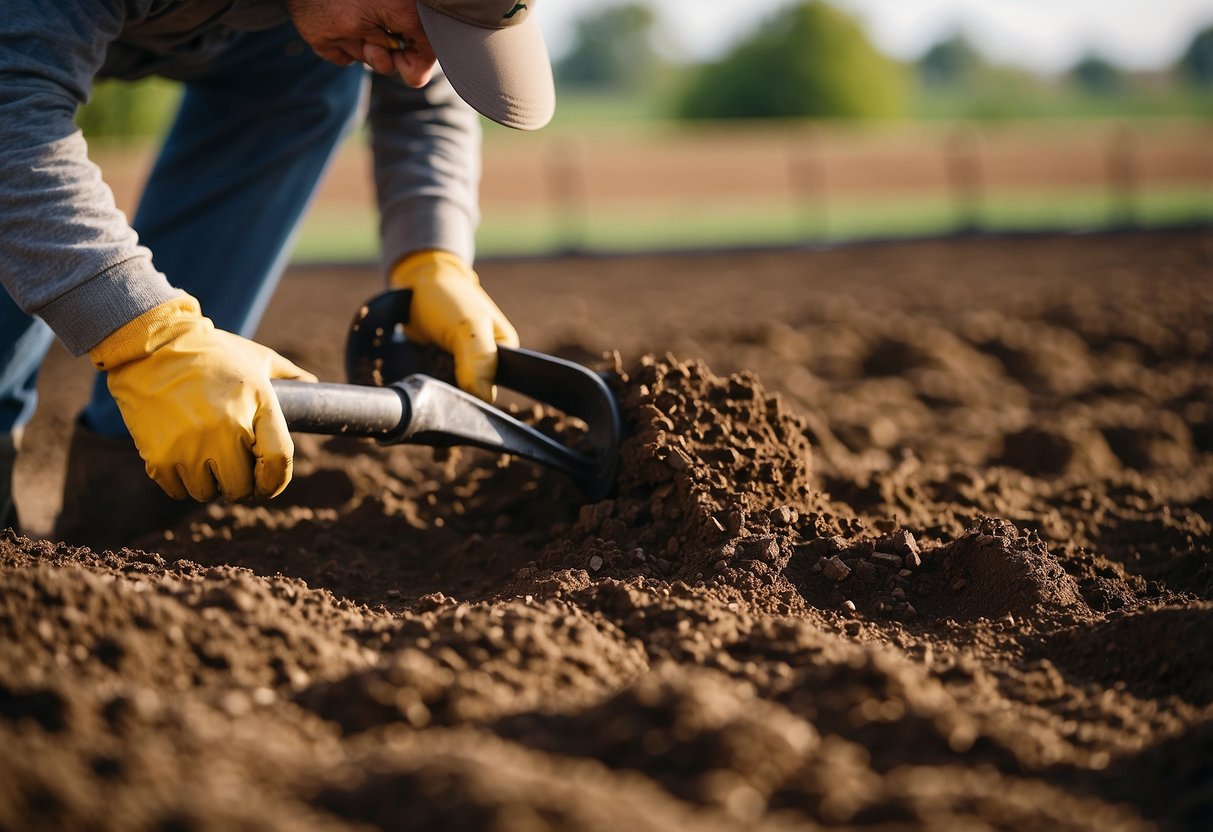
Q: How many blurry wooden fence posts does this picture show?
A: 4